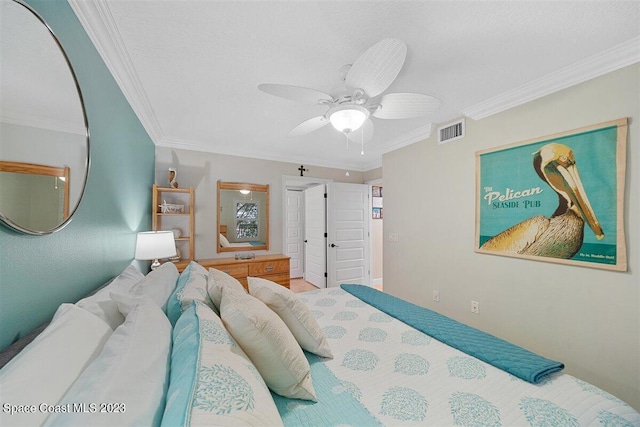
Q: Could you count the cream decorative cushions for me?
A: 3